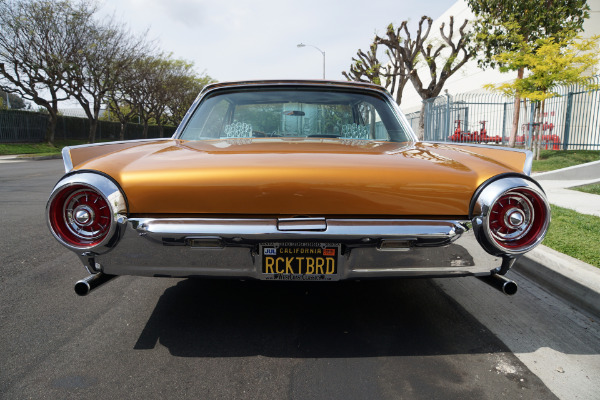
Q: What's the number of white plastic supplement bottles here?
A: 0